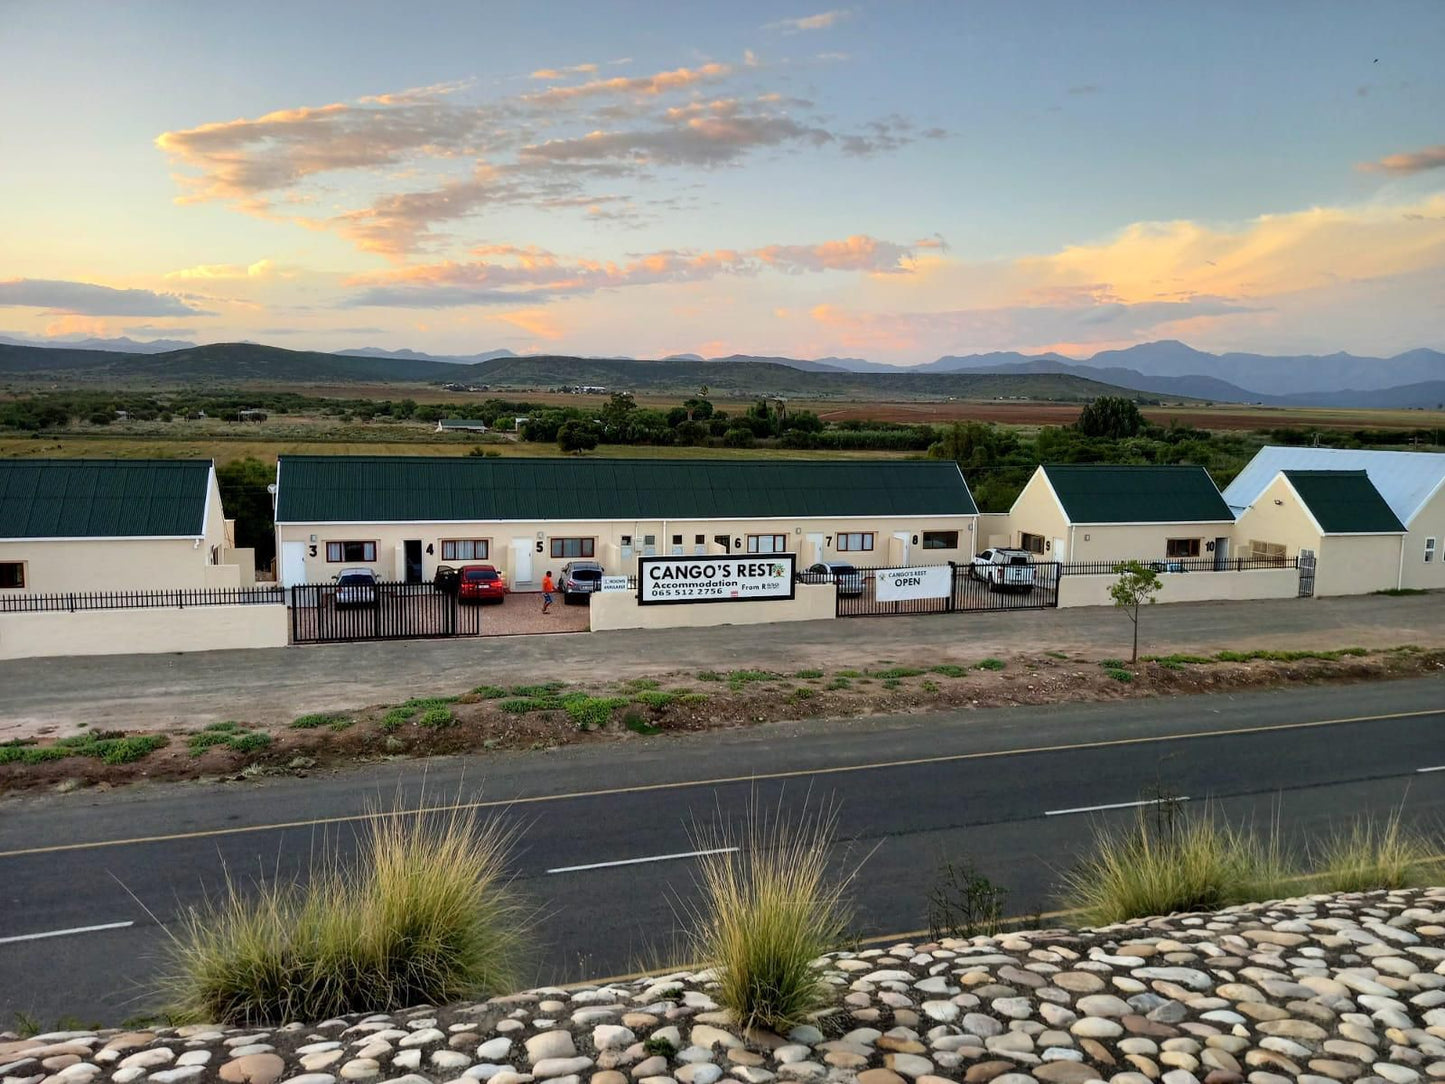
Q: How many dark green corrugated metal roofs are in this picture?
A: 4